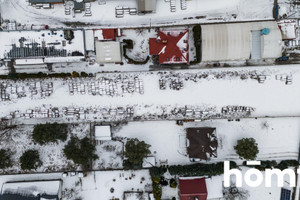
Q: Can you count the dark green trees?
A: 6